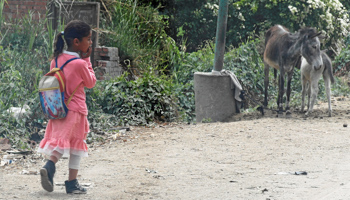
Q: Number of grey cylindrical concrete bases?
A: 1